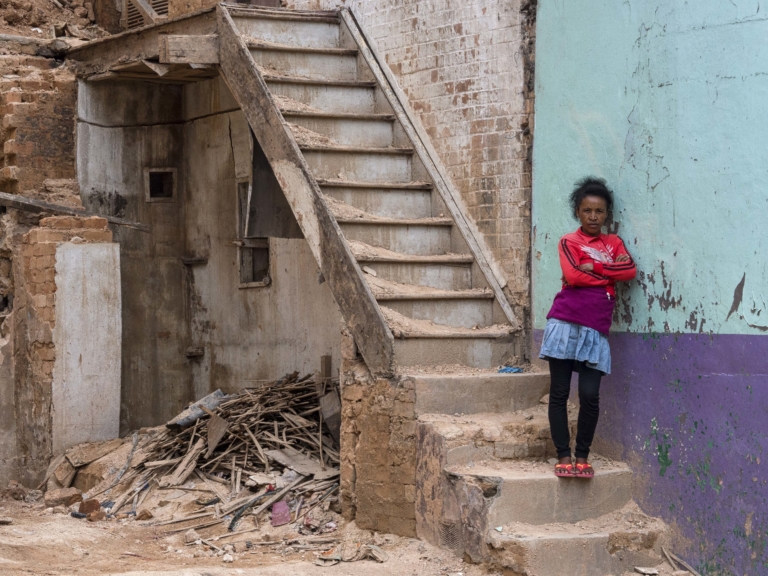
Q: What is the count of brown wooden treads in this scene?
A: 10